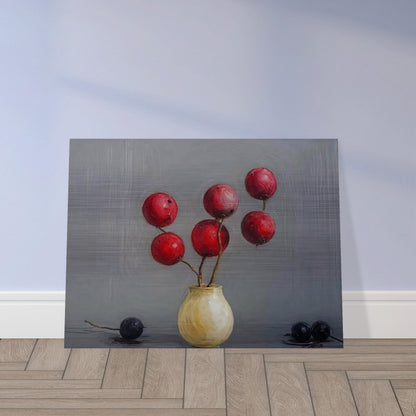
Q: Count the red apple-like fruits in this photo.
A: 6